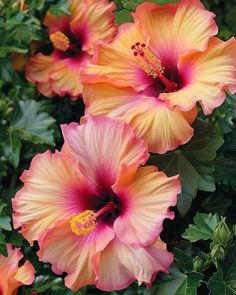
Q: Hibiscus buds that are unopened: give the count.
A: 3